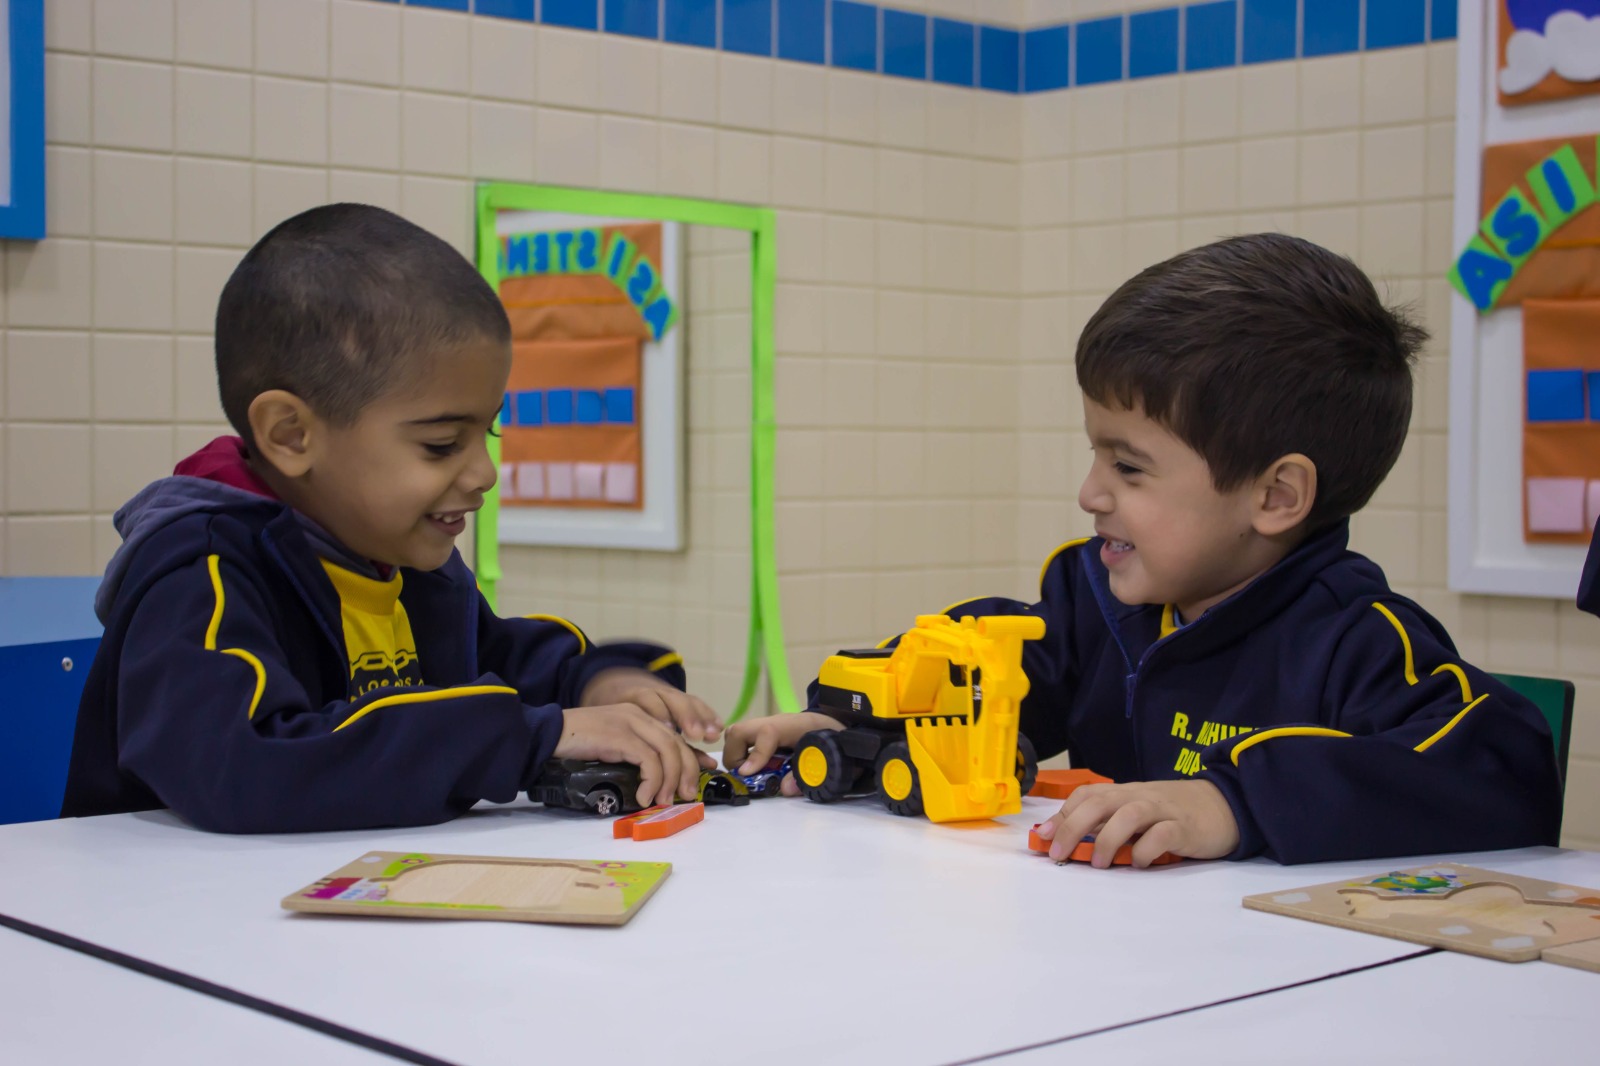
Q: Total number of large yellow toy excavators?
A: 1